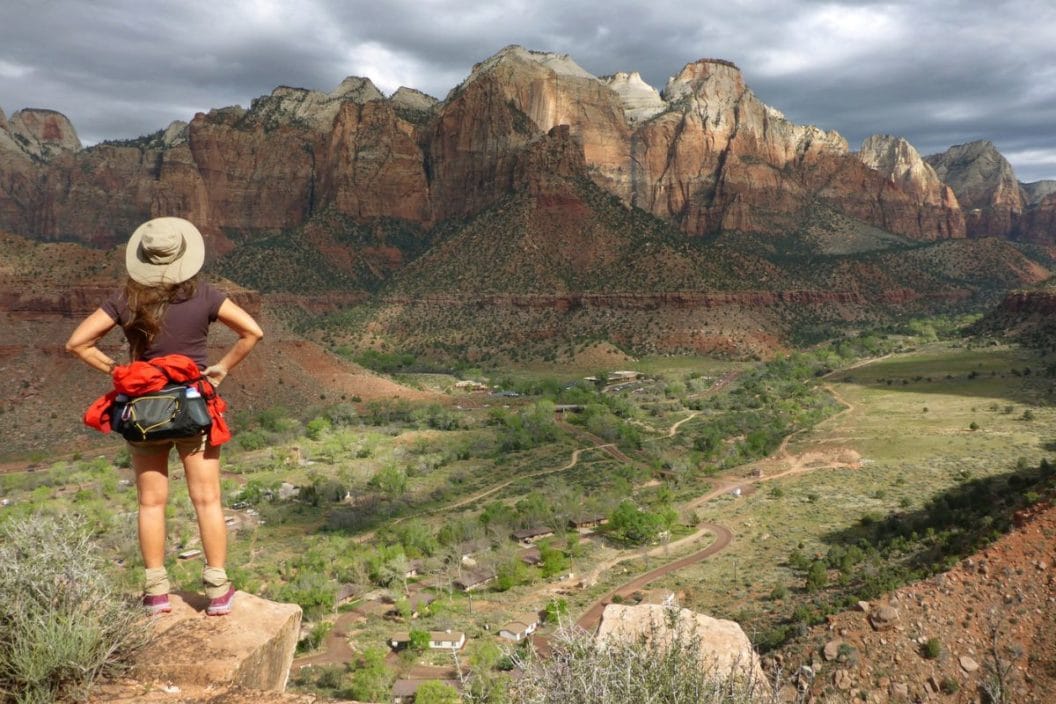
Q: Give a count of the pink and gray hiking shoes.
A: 2